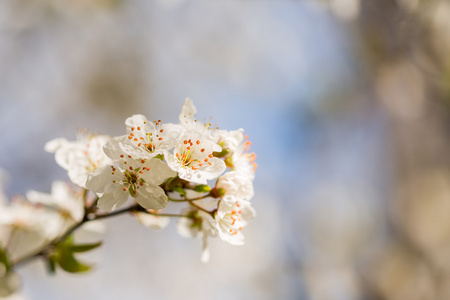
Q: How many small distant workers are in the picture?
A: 0